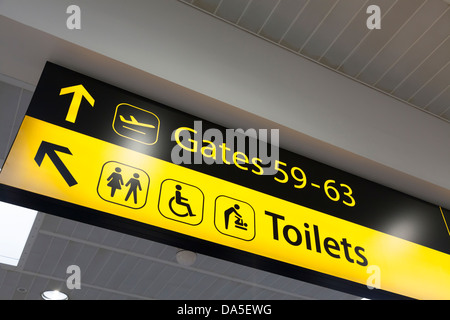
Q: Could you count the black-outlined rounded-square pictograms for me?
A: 3